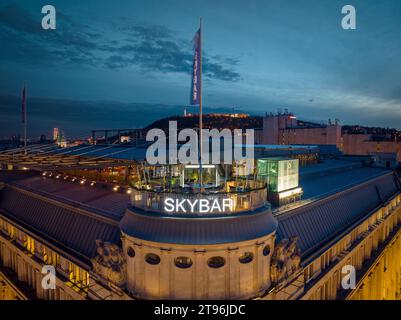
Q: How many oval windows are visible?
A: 6